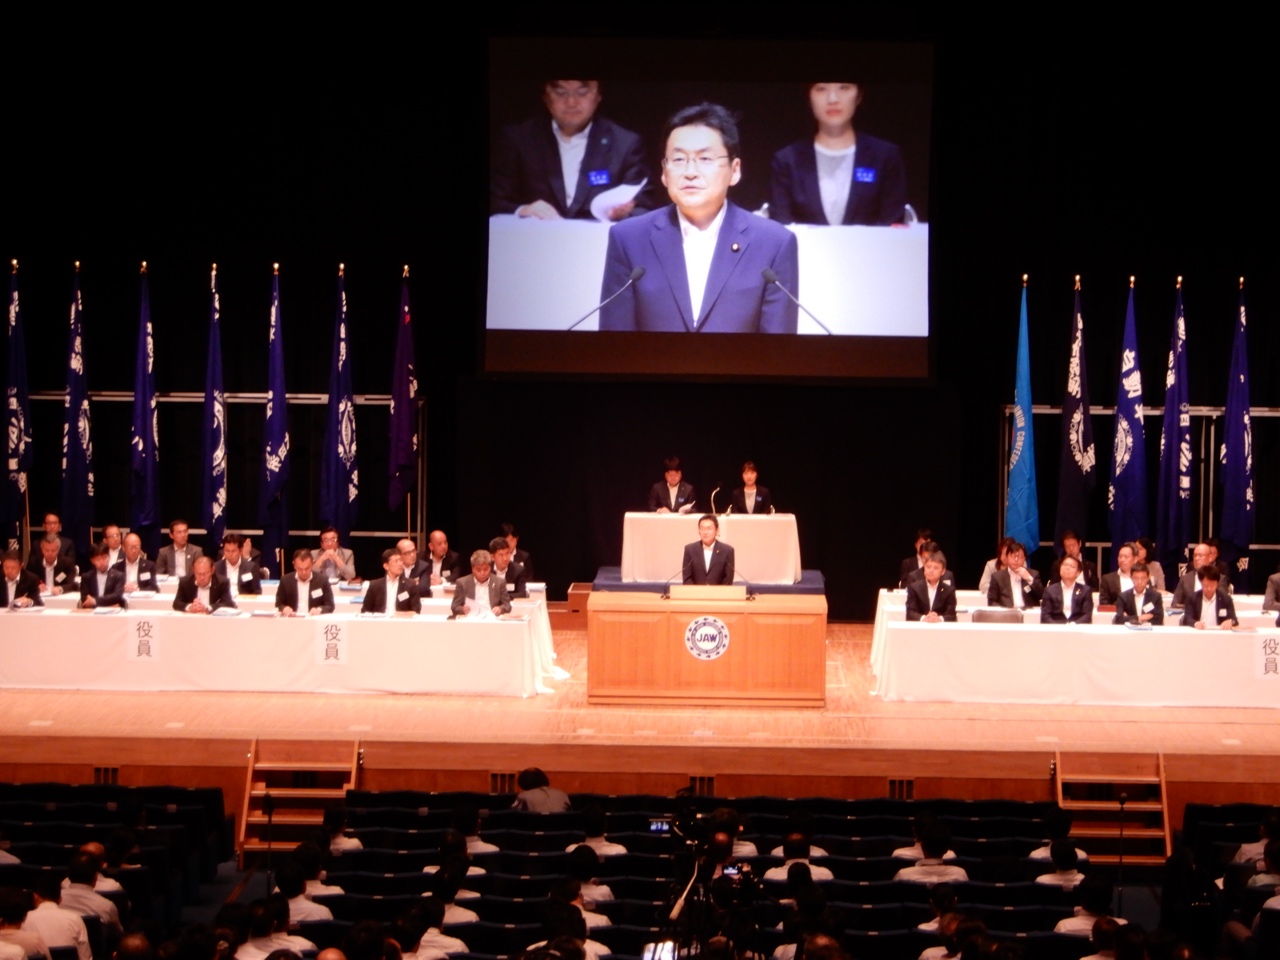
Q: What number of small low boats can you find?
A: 0